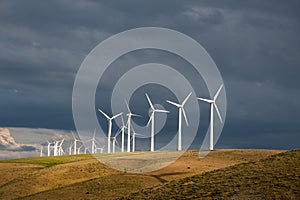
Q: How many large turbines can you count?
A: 5